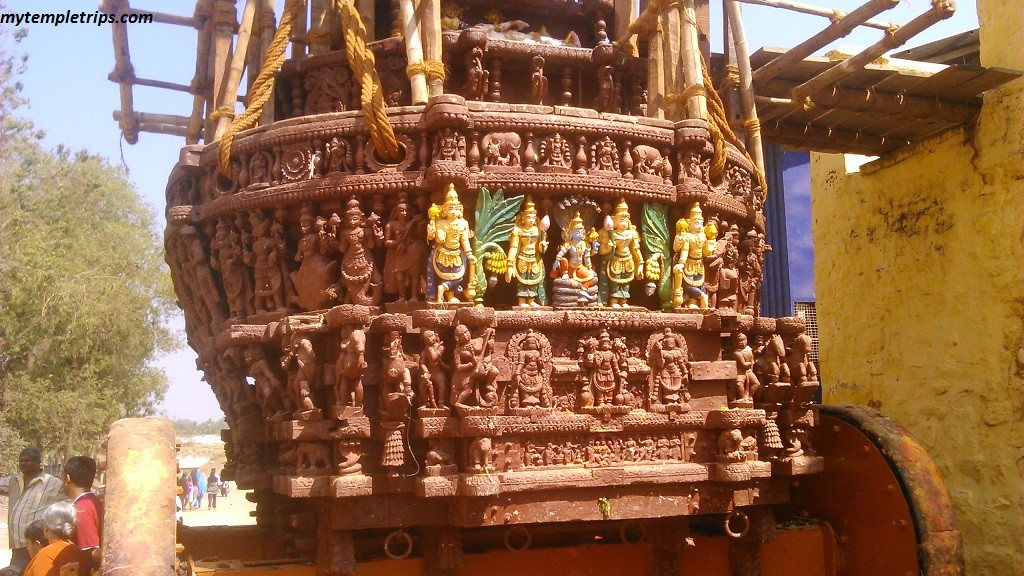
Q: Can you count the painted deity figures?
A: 5